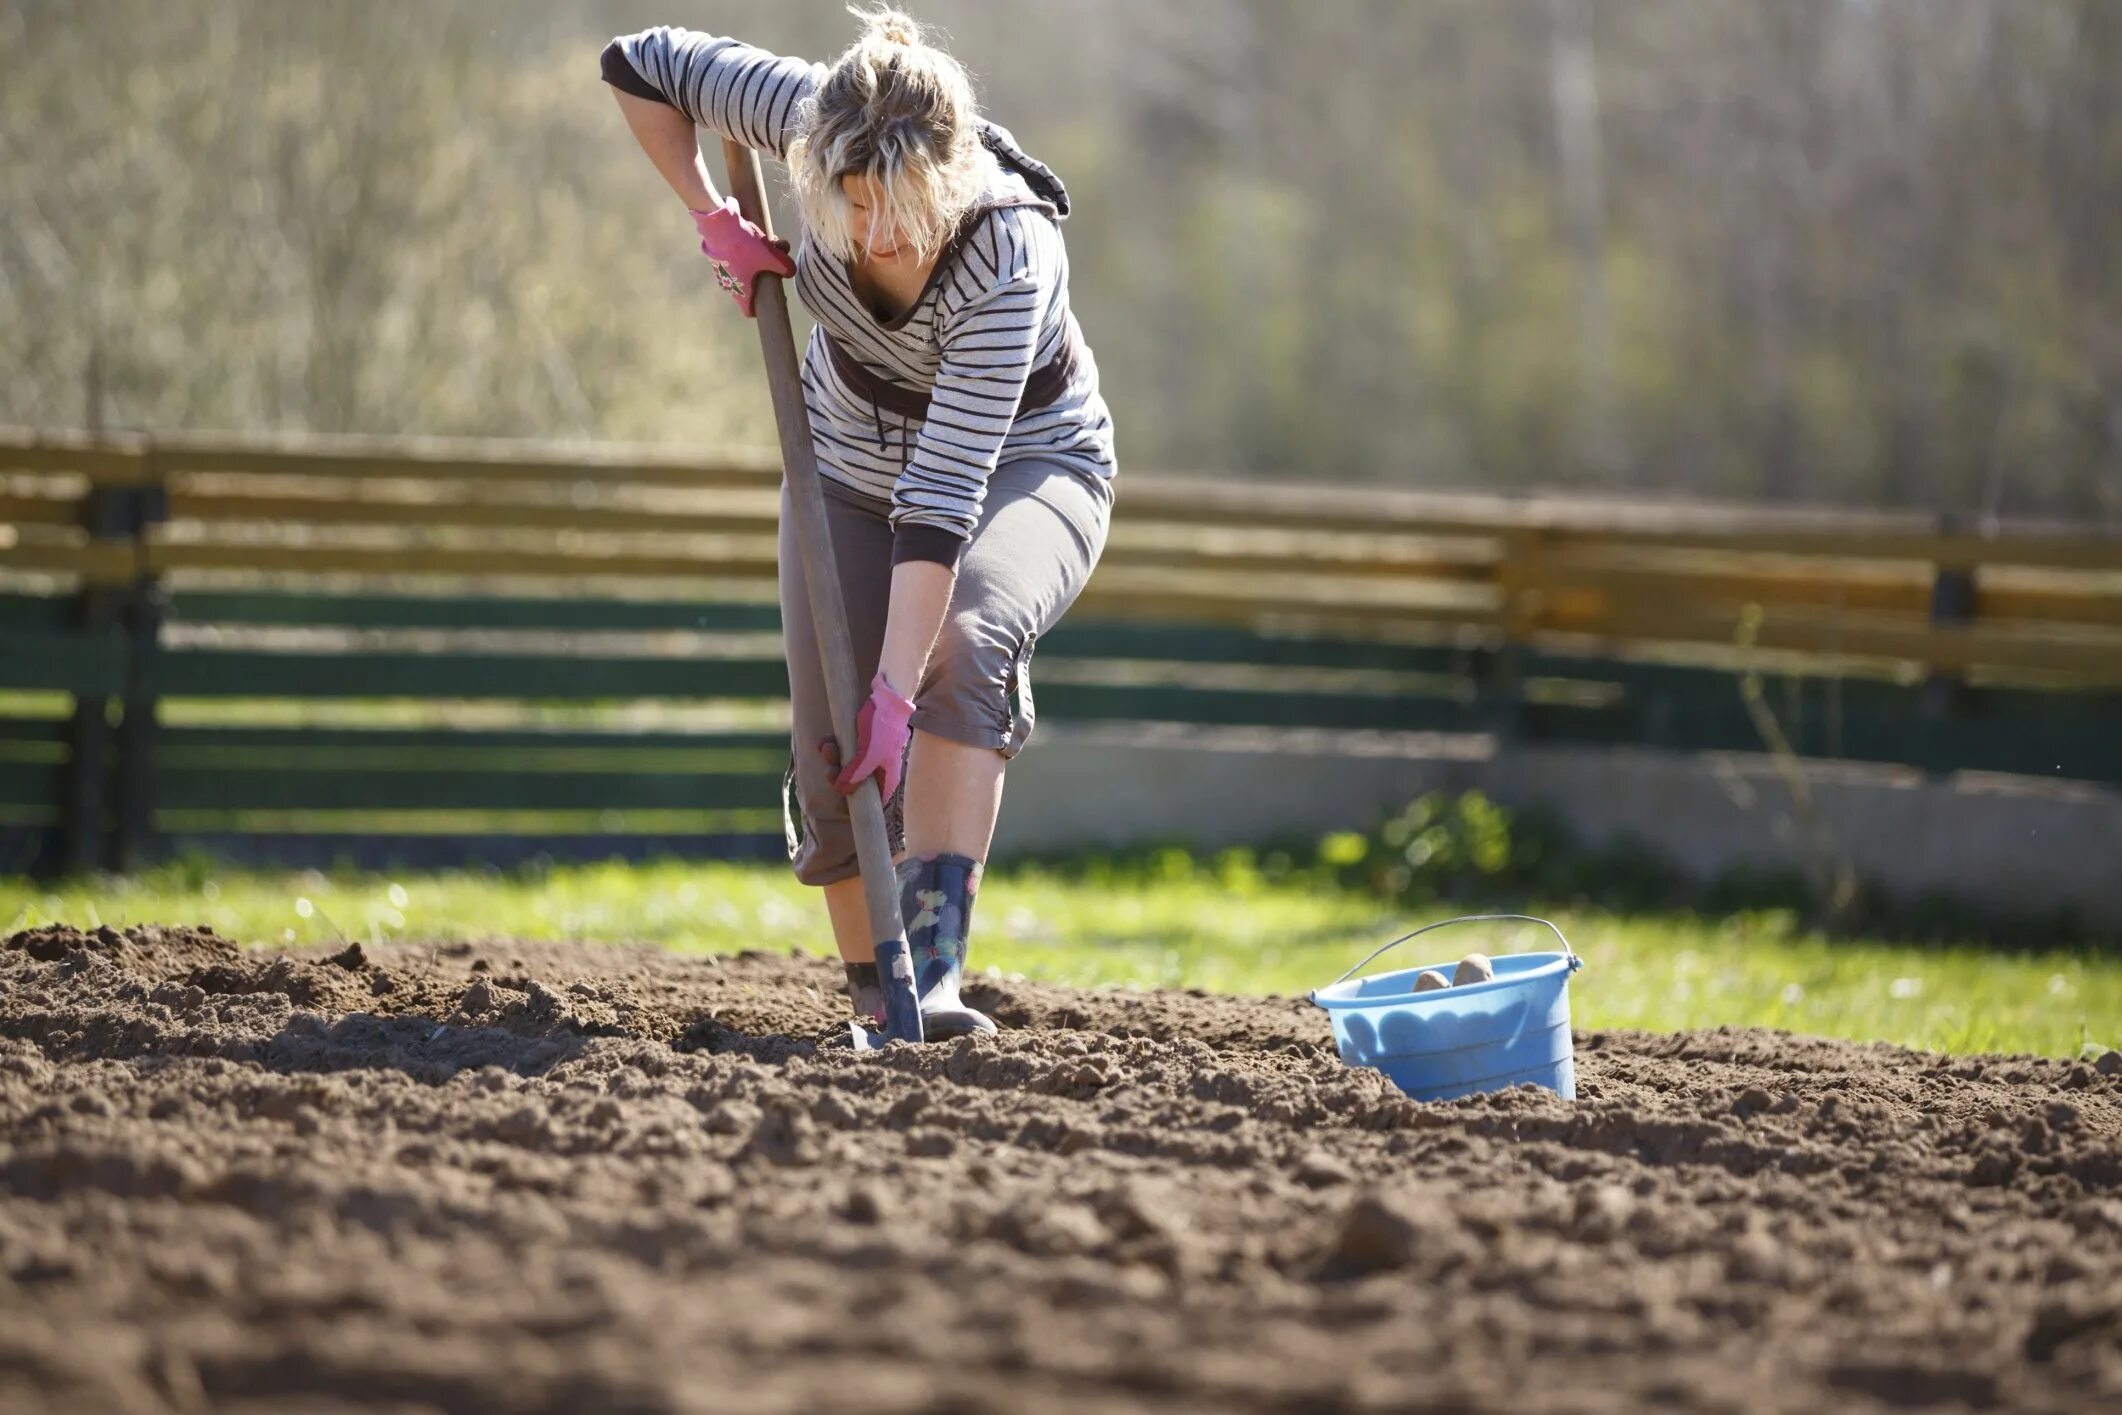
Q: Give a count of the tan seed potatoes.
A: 2